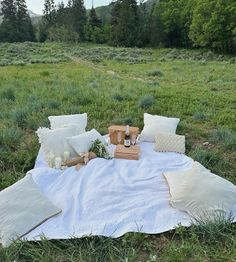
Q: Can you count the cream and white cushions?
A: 7